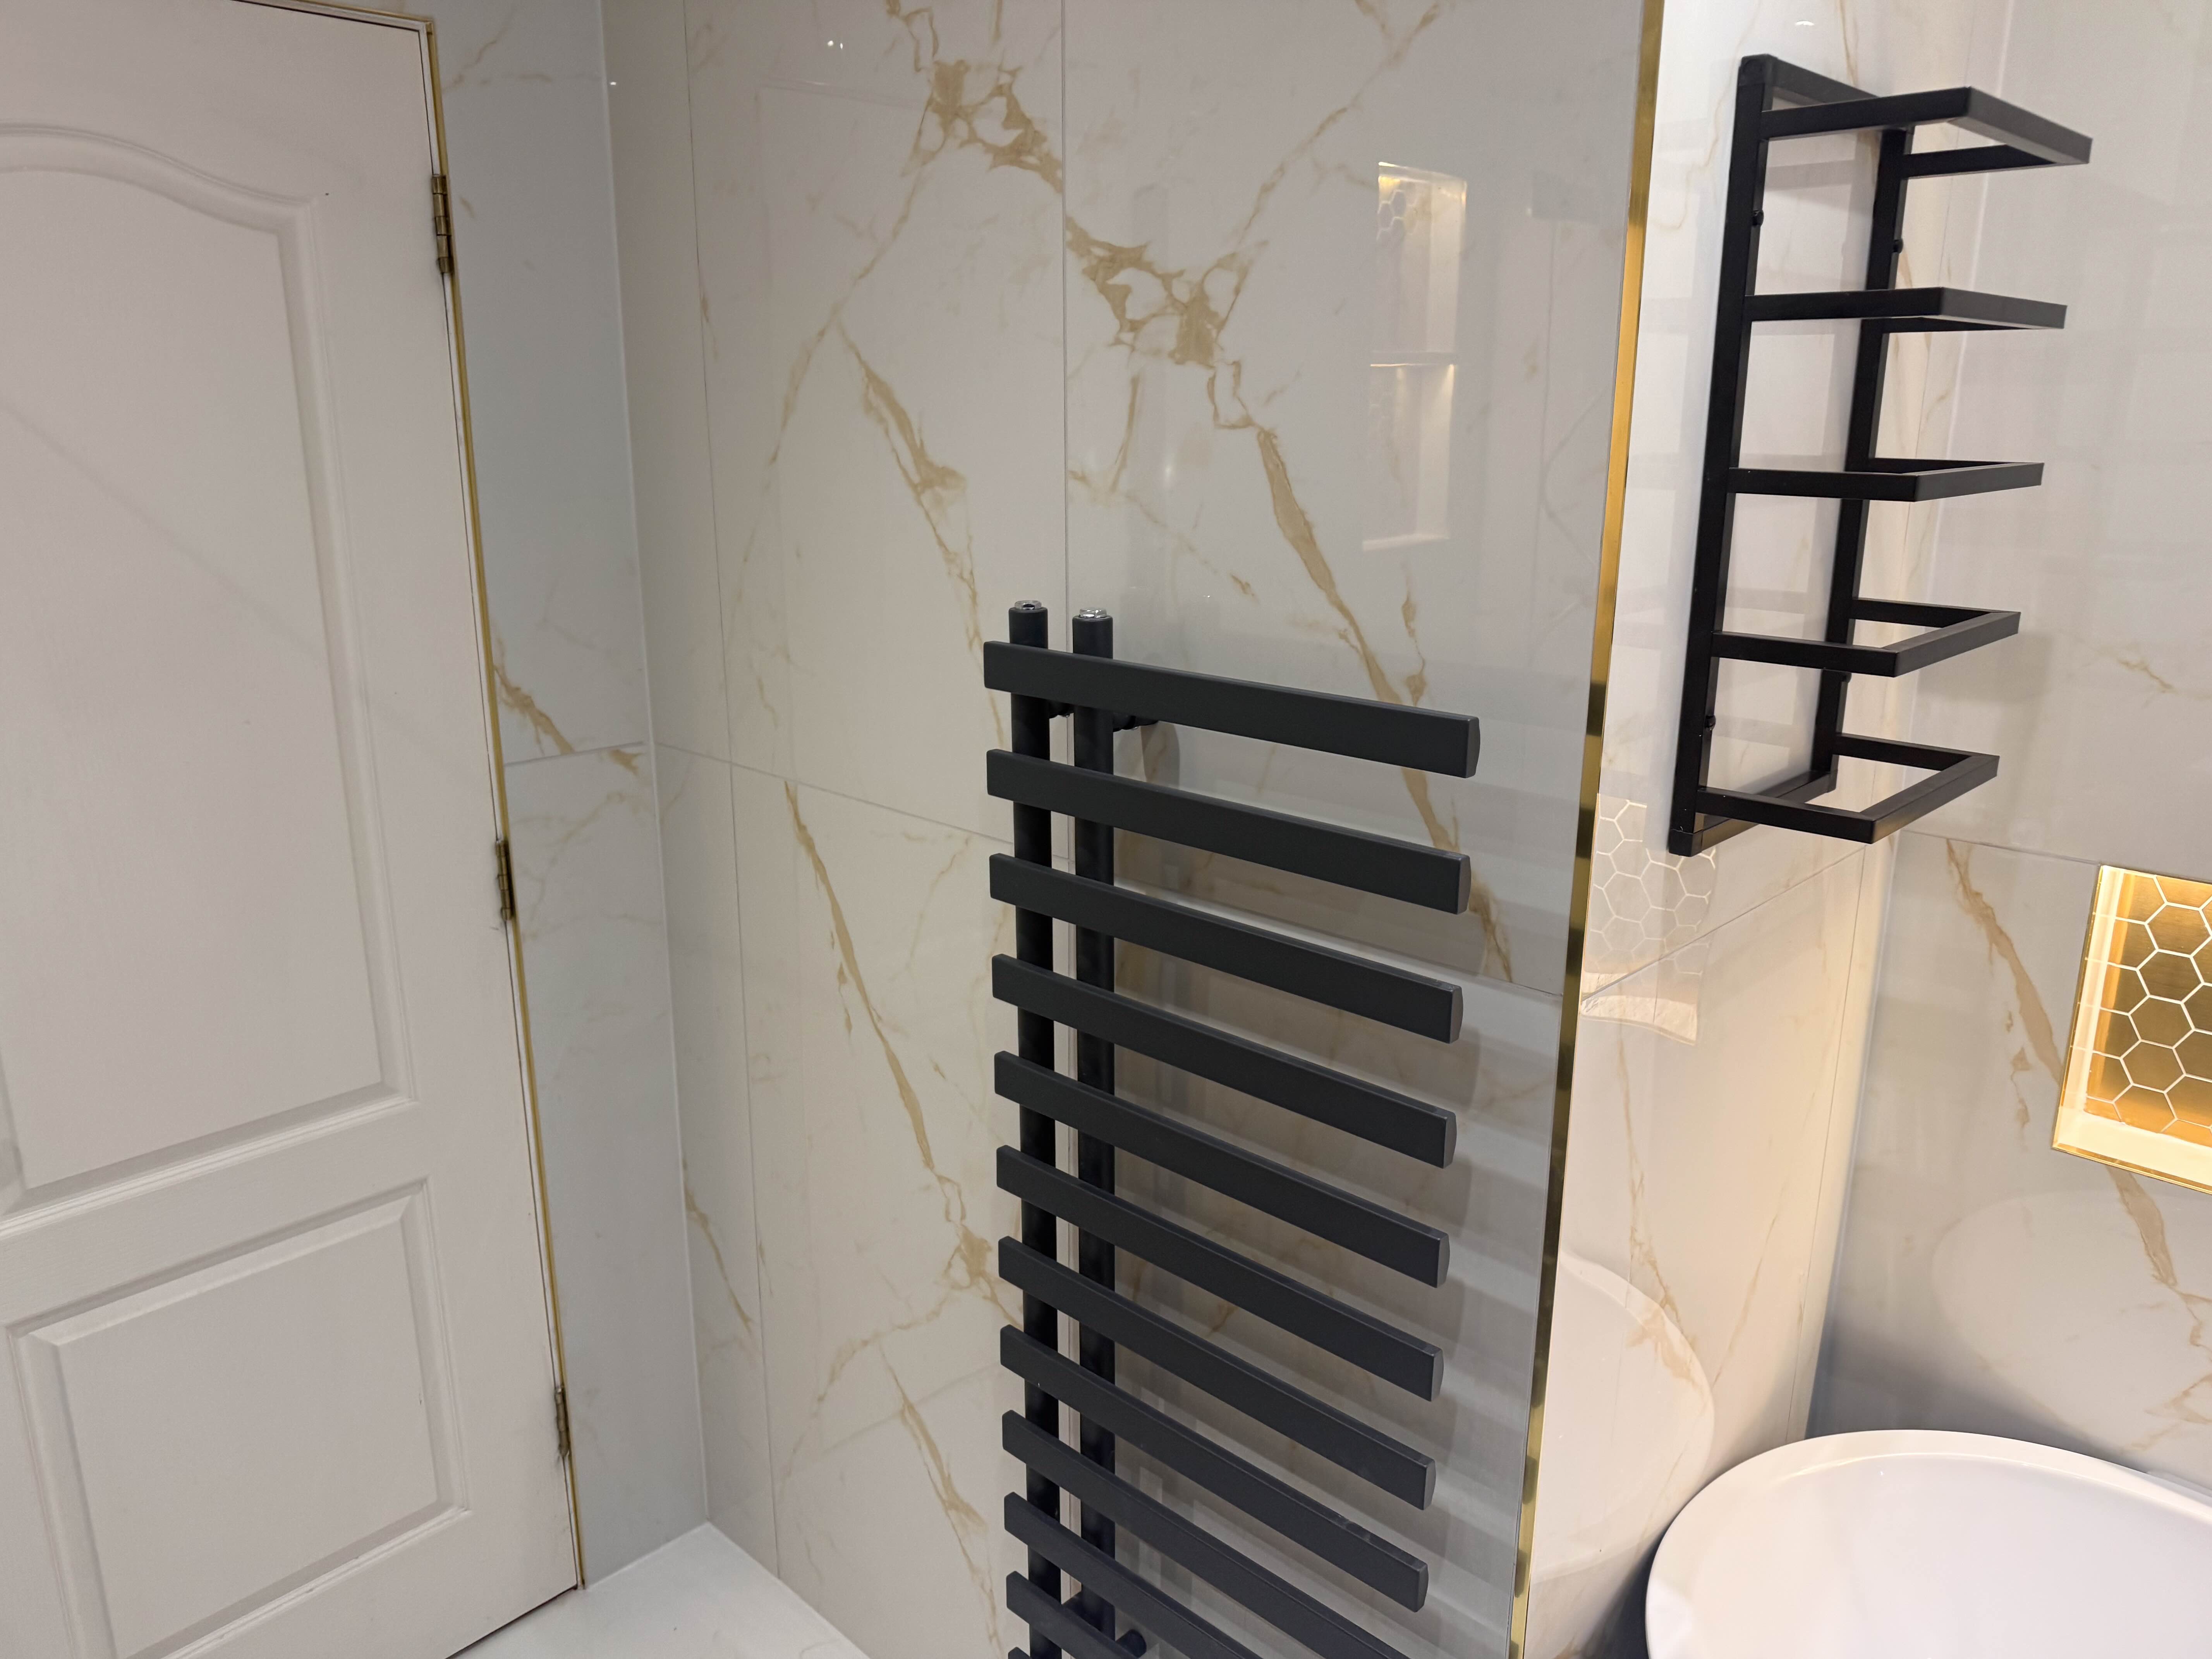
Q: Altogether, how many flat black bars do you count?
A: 12